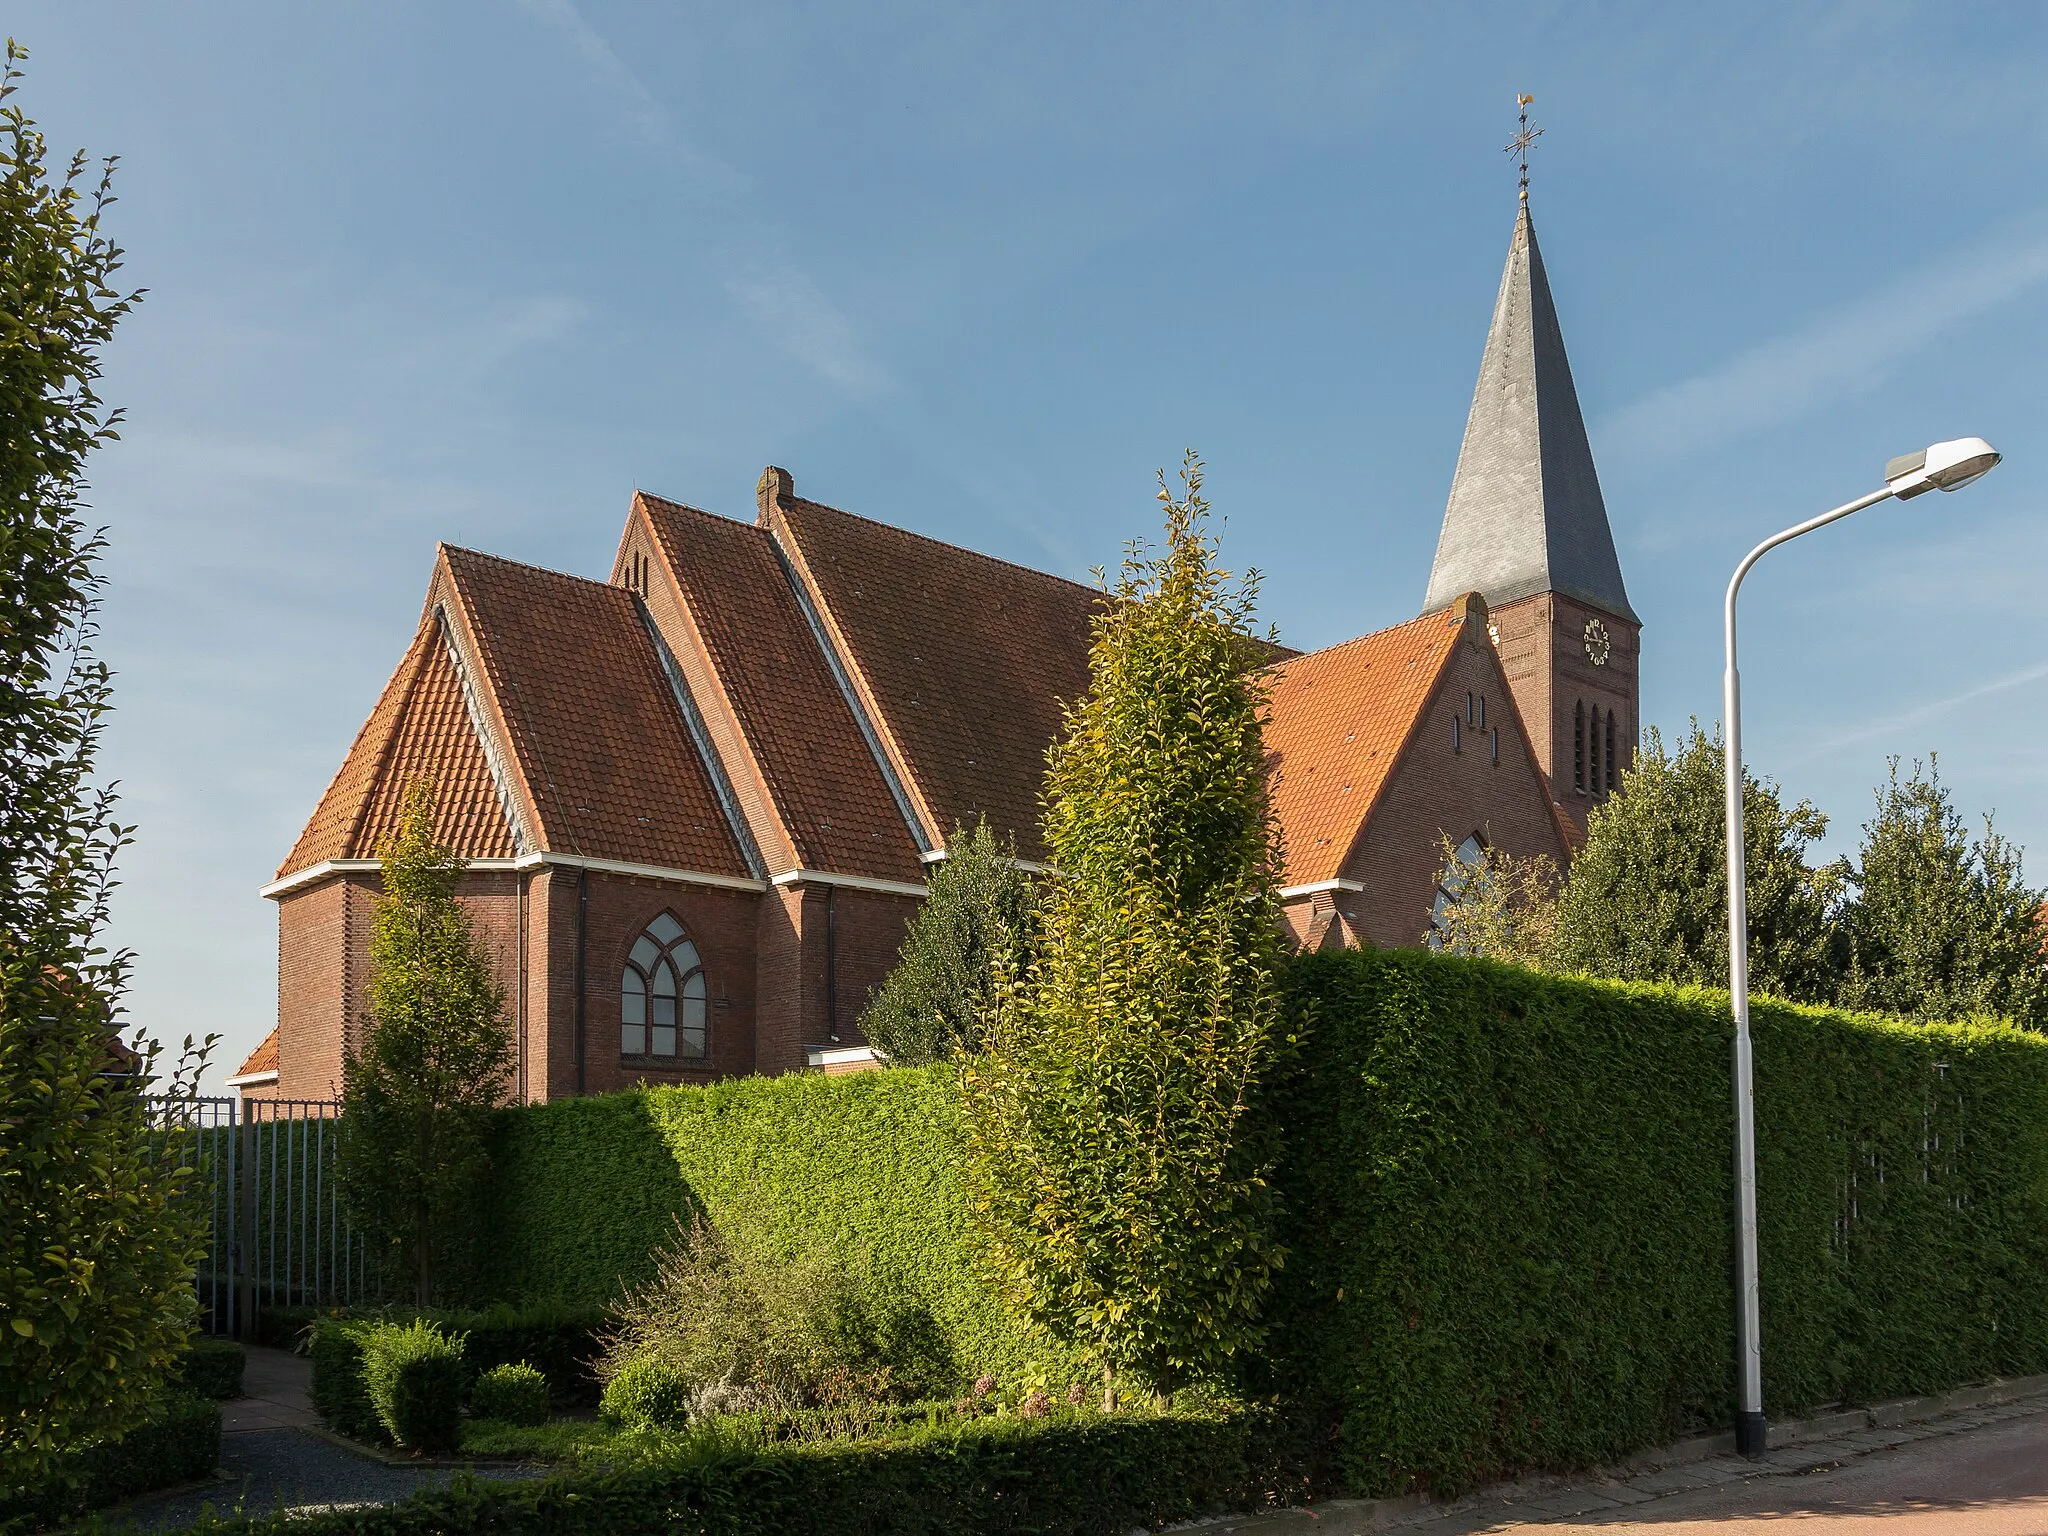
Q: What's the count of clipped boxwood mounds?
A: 2